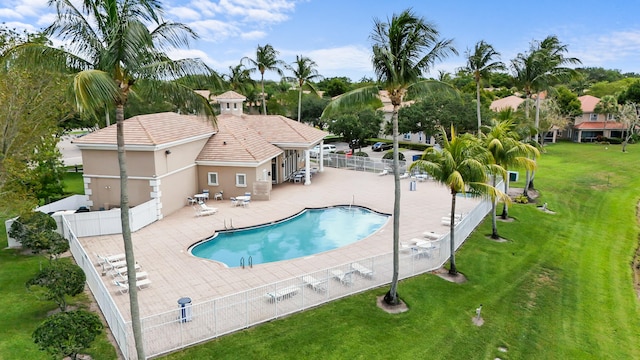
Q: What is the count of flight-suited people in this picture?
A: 0